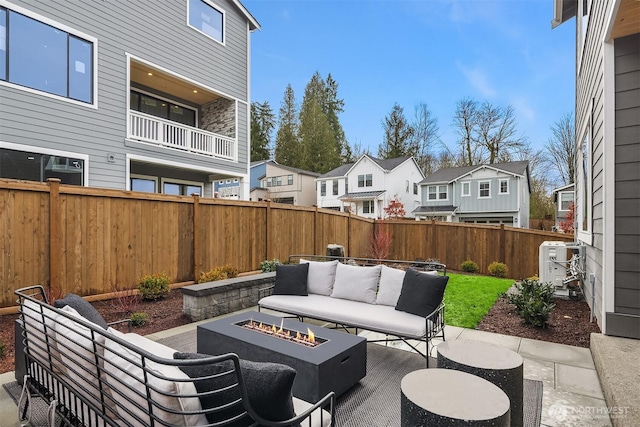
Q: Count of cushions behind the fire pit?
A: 5